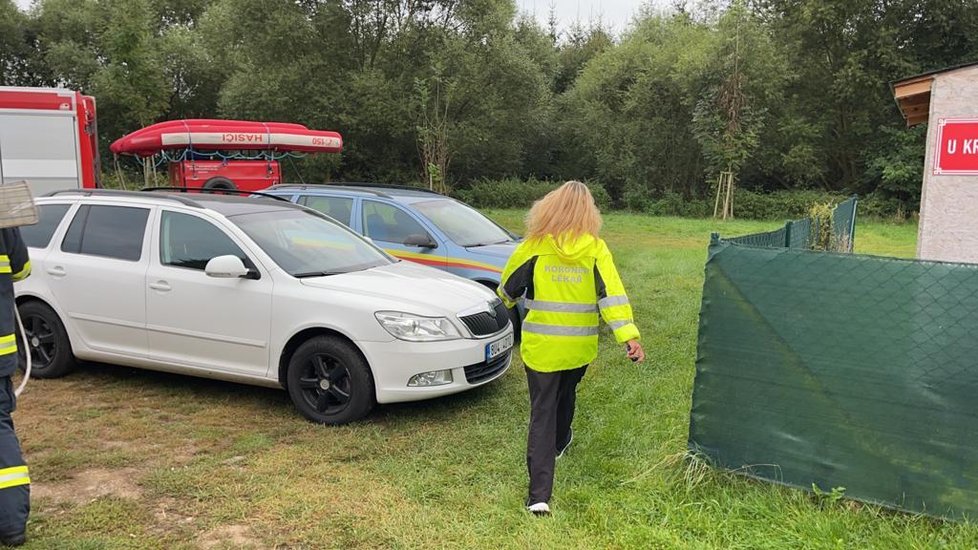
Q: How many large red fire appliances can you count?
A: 1